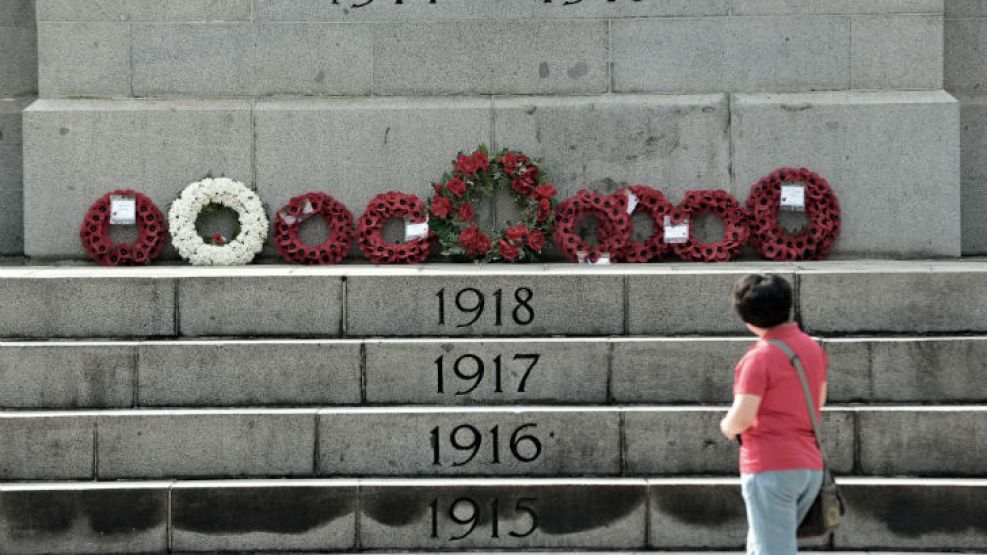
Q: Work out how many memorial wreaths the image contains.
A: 9